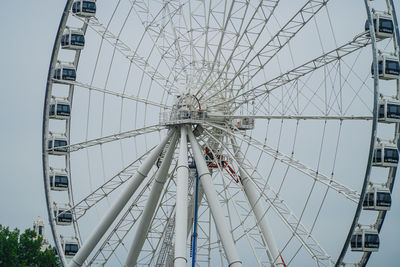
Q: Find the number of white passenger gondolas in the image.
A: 14